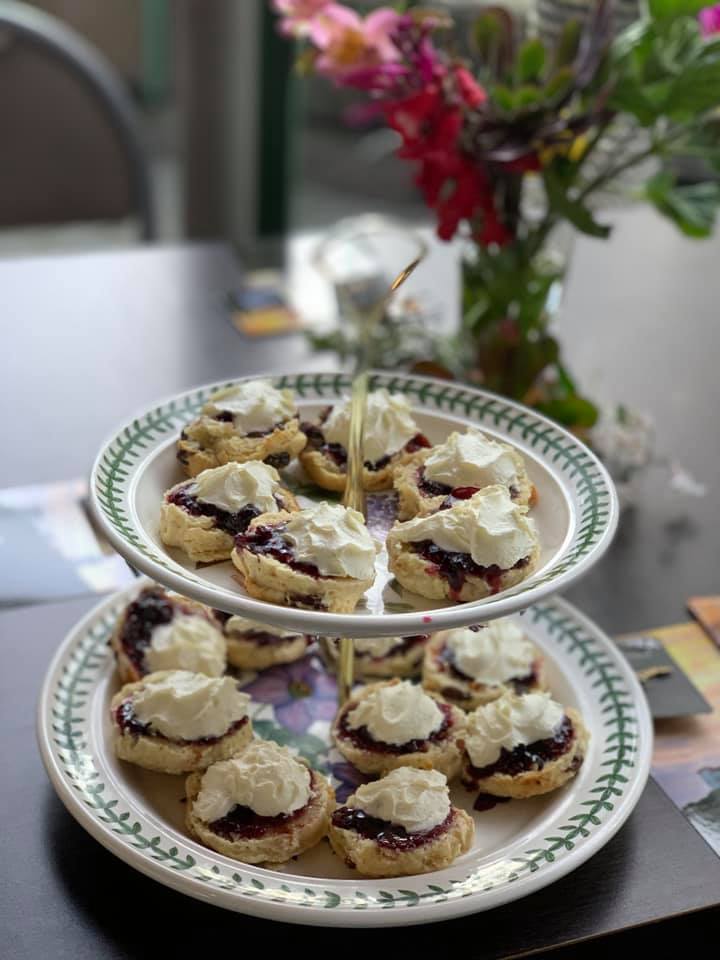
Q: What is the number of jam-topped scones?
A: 15